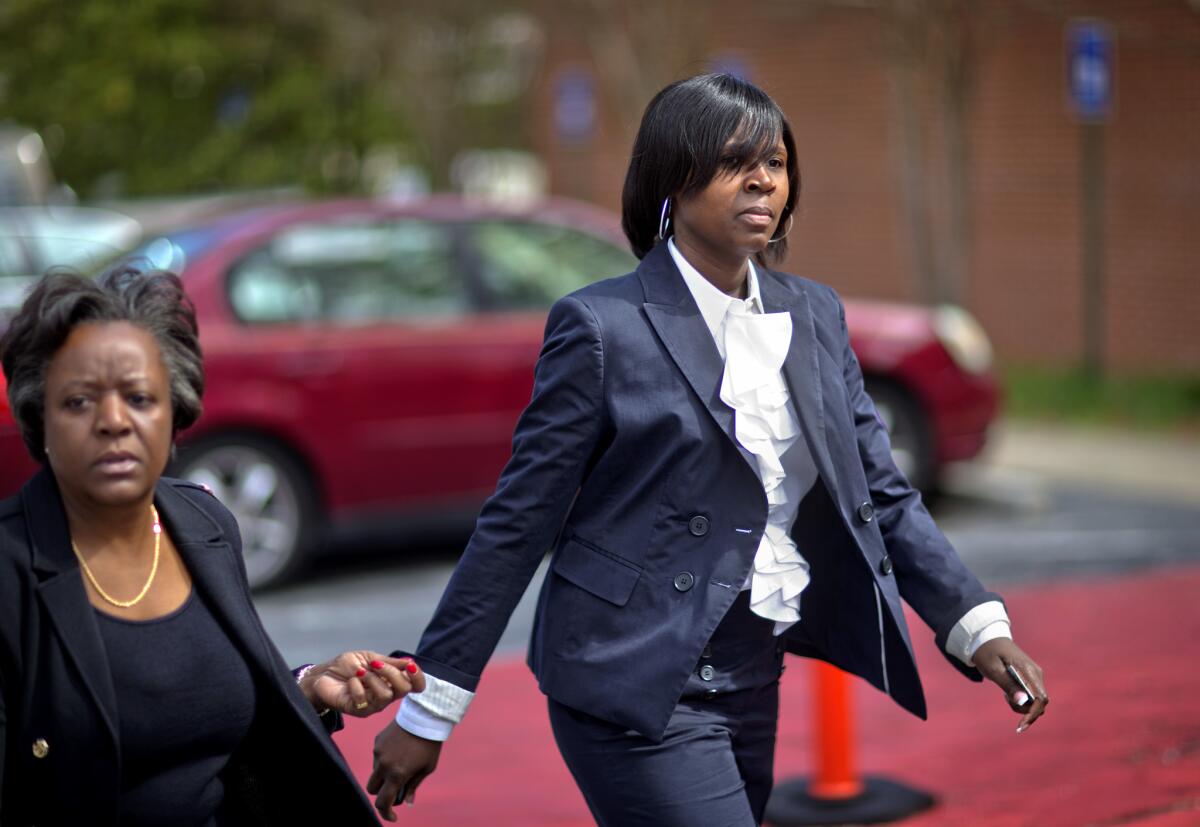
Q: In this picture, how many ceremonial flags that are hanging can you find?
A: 0